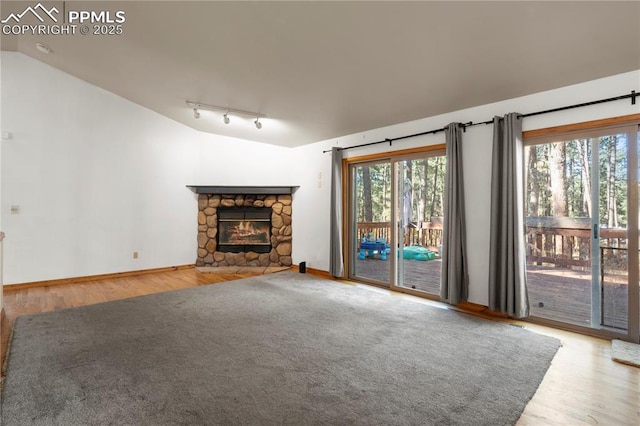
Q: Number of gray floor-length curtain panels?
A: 3